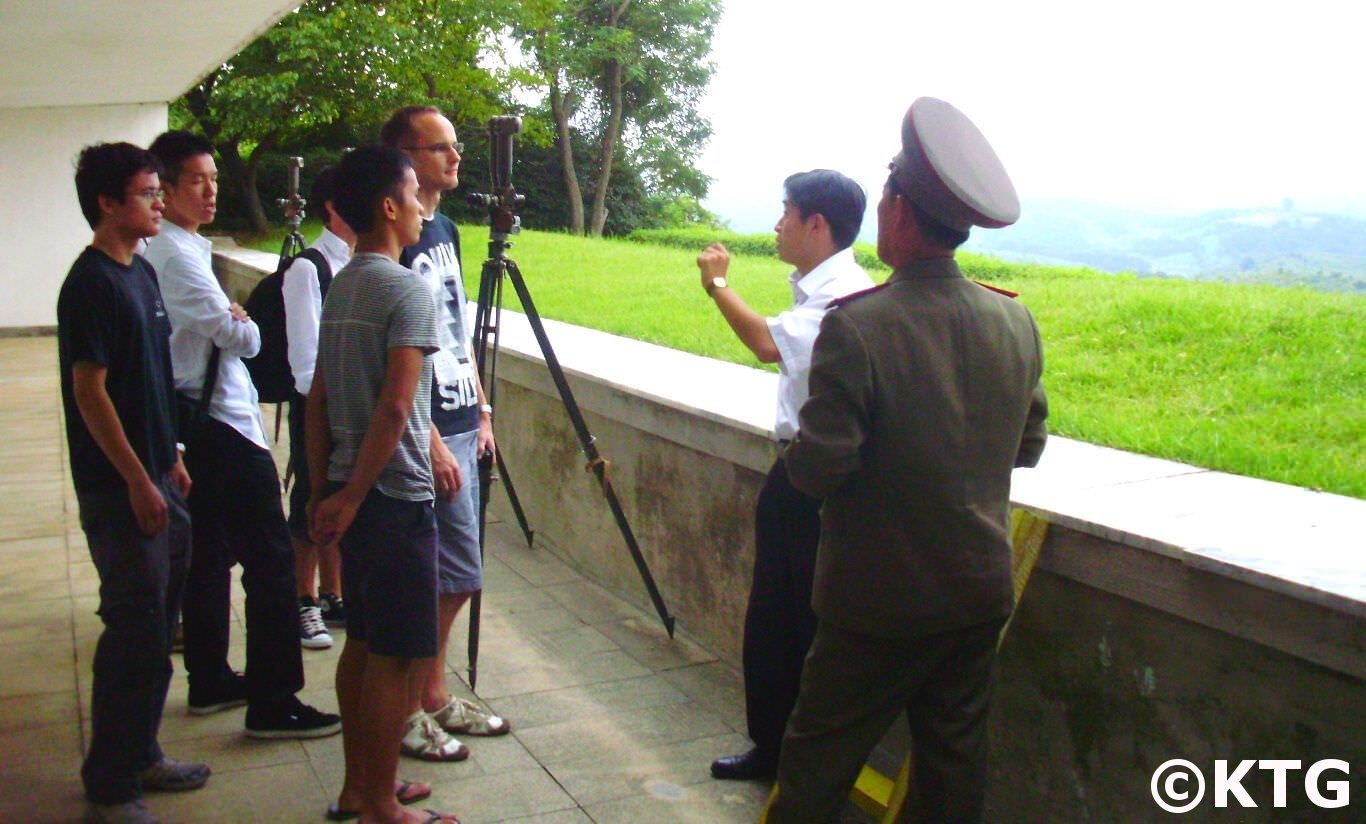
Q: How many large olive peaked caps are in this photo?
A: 1